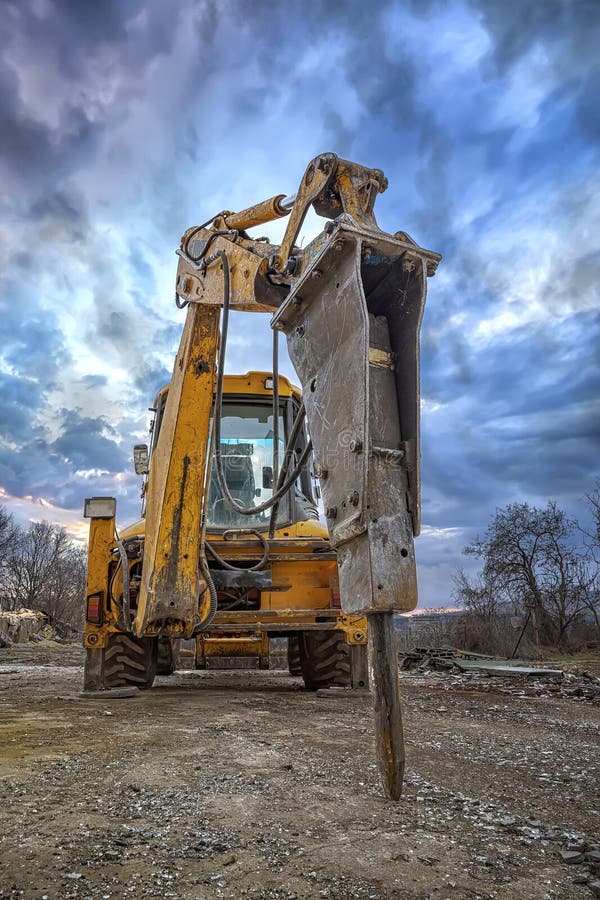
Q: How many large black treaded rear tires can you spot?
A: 2